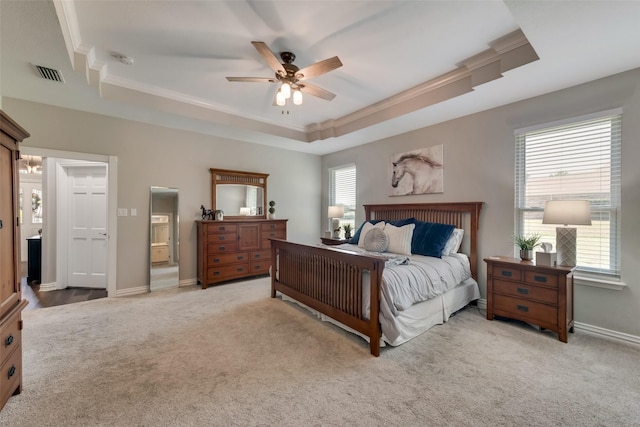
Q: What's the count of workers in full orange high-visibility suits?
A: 0